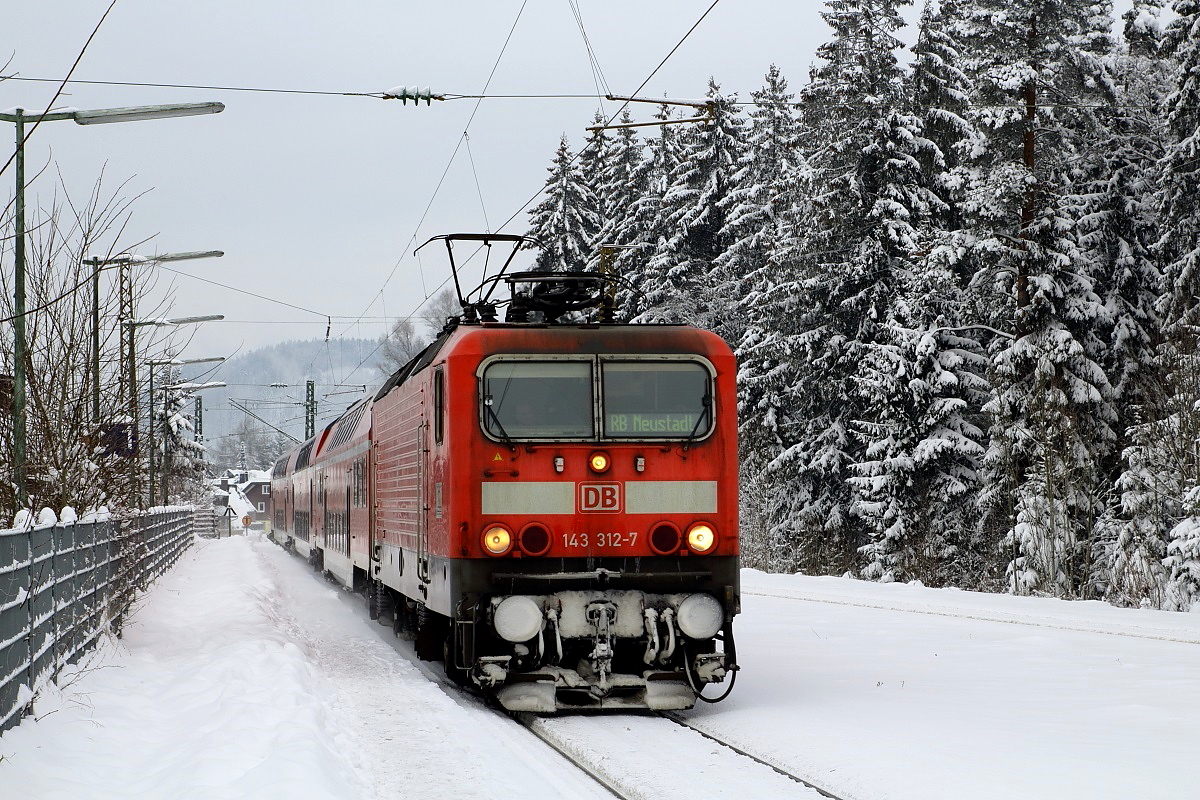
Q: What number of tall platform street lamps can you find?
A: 5